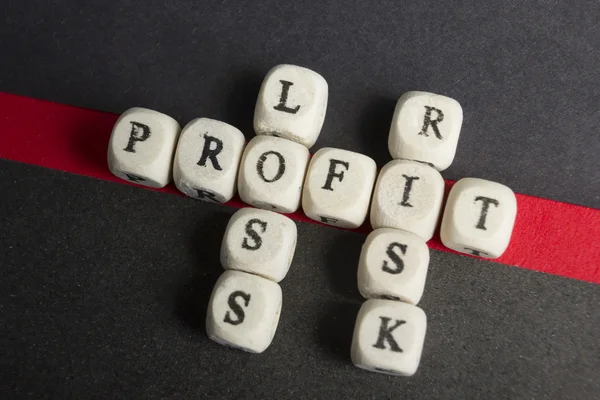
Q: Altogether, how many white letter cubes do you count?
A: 12